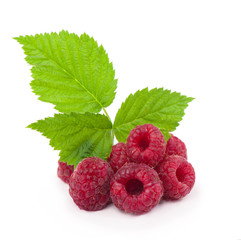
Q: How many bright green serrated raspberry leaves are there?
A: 3